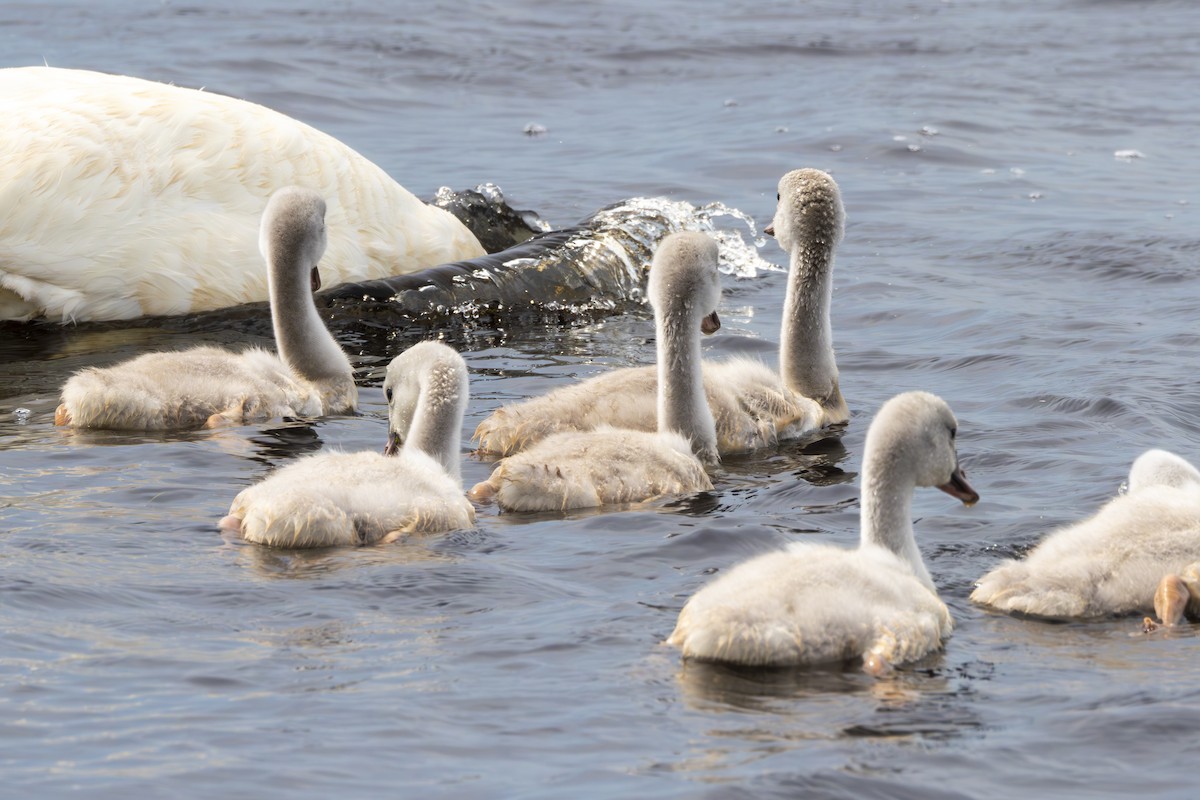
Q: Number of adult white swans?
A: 1